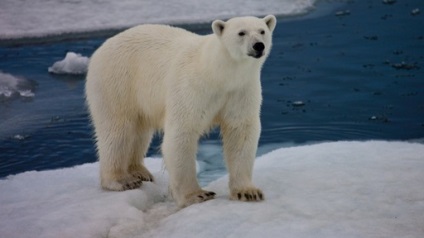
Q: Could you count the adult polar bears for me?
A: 1